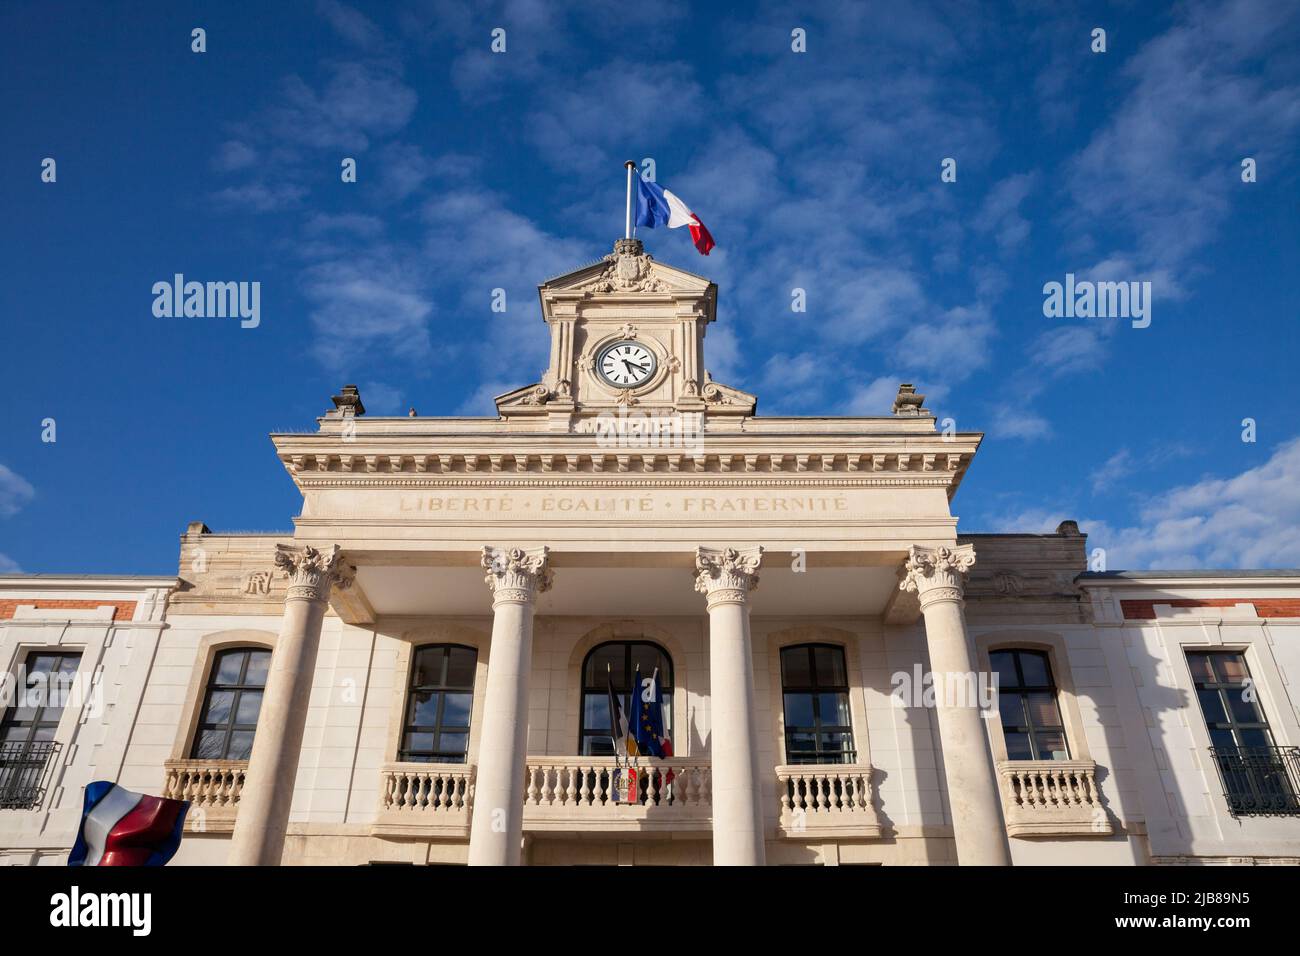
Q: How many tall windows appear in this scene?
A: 7